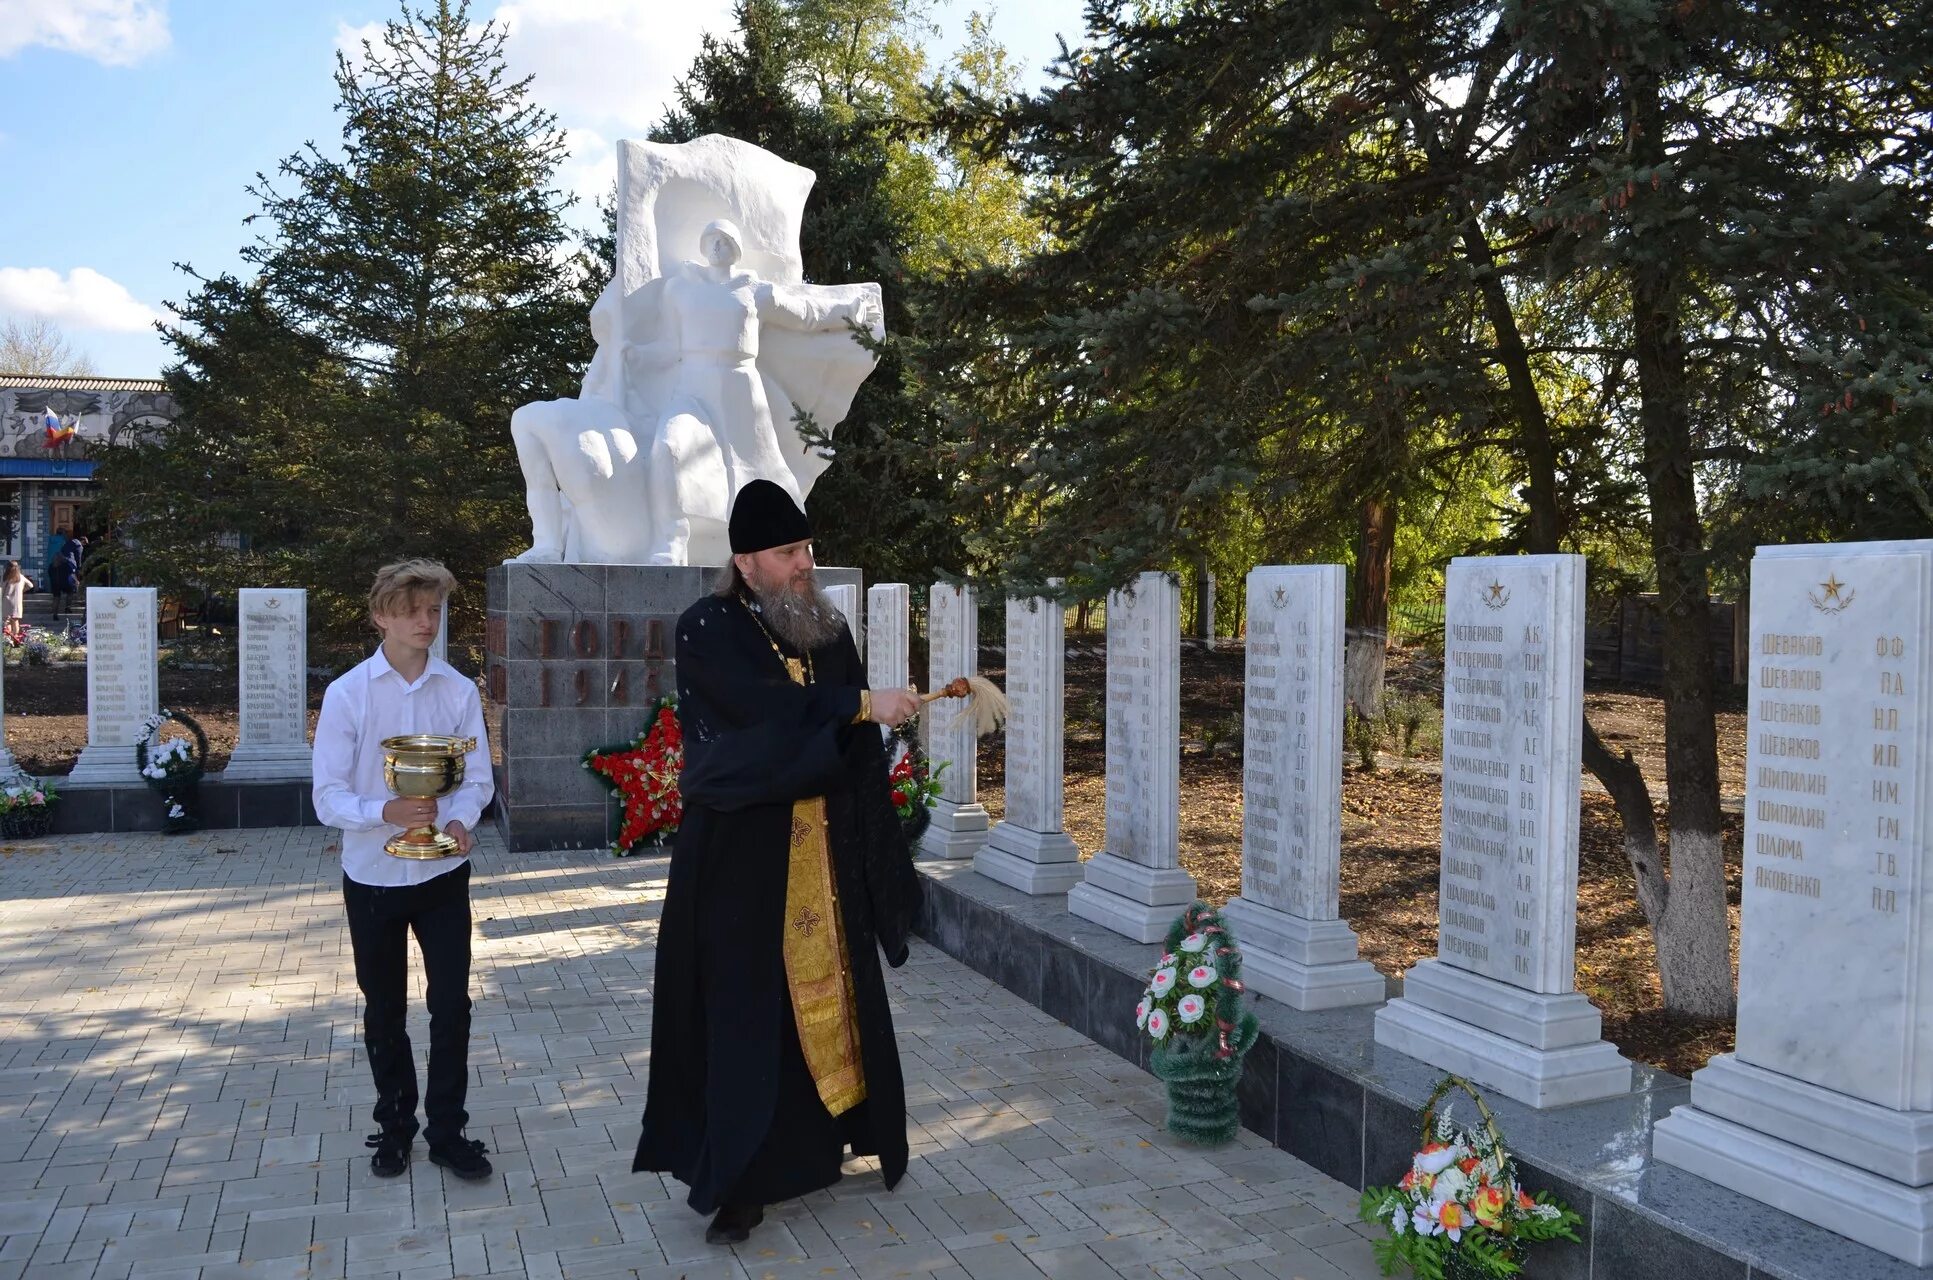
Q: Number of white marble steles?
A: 12